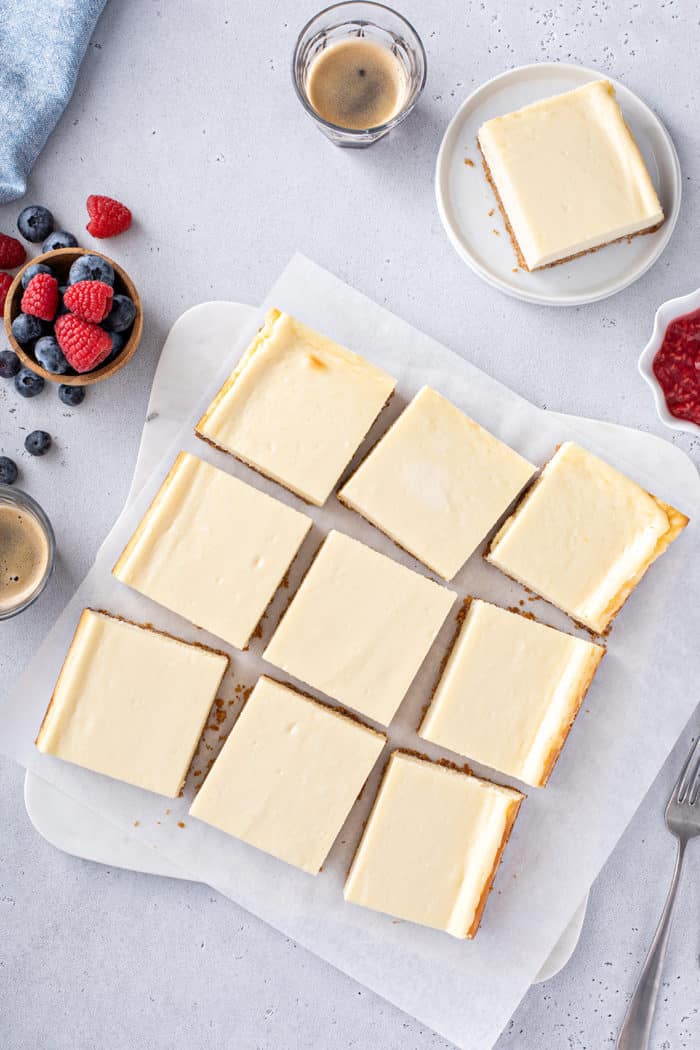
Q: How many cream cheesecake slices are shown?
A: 10